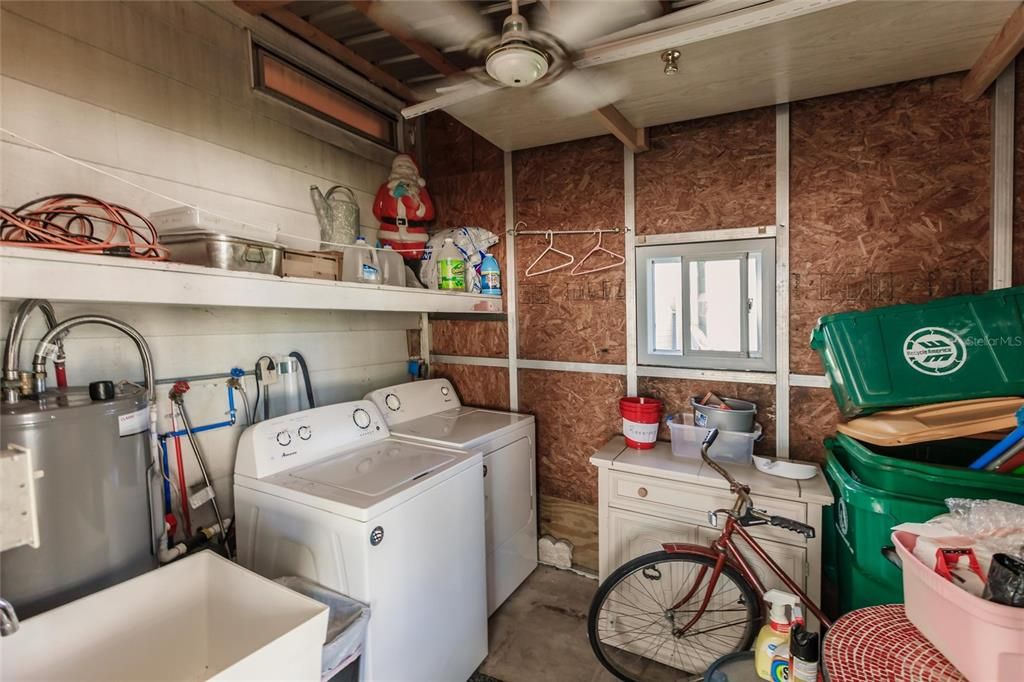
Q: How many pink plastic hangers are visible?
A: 1